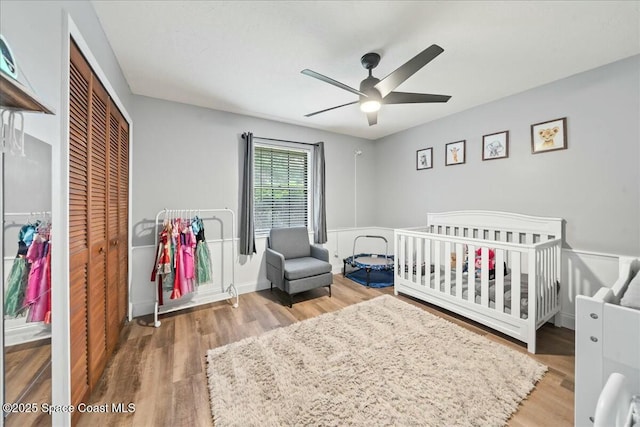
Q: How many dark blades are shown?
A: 5